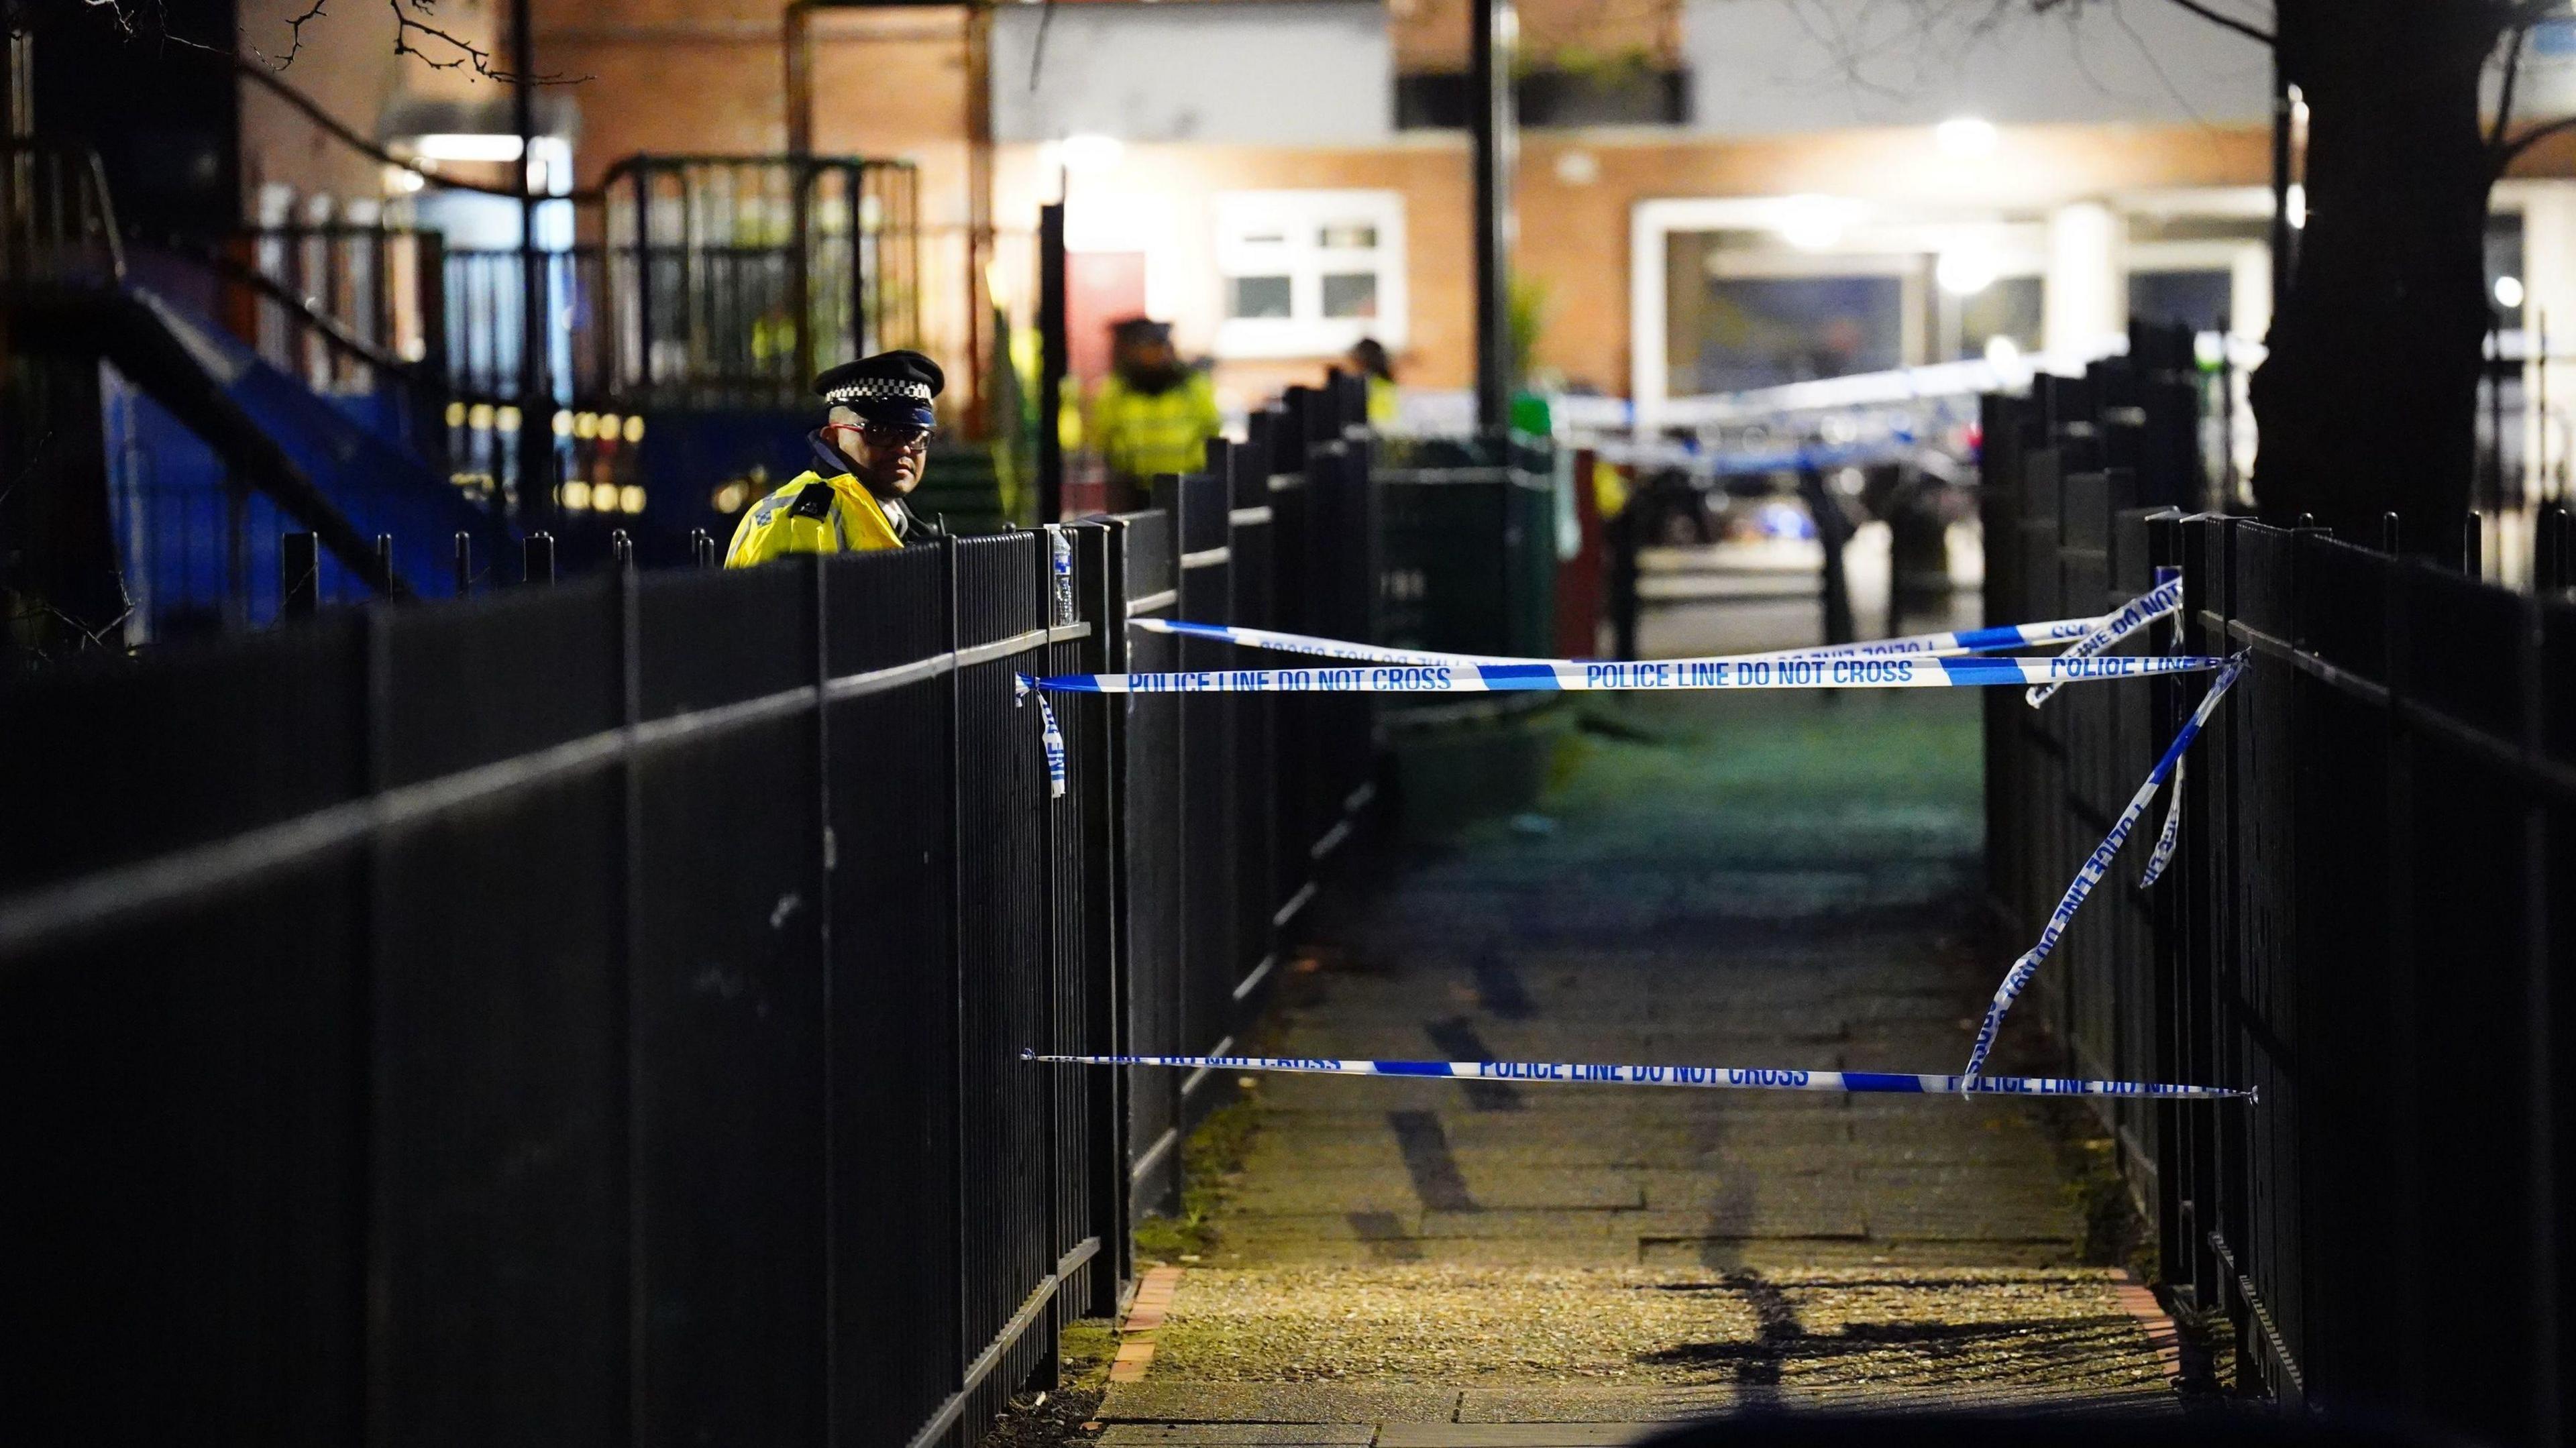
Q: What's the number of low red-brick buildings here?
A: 1